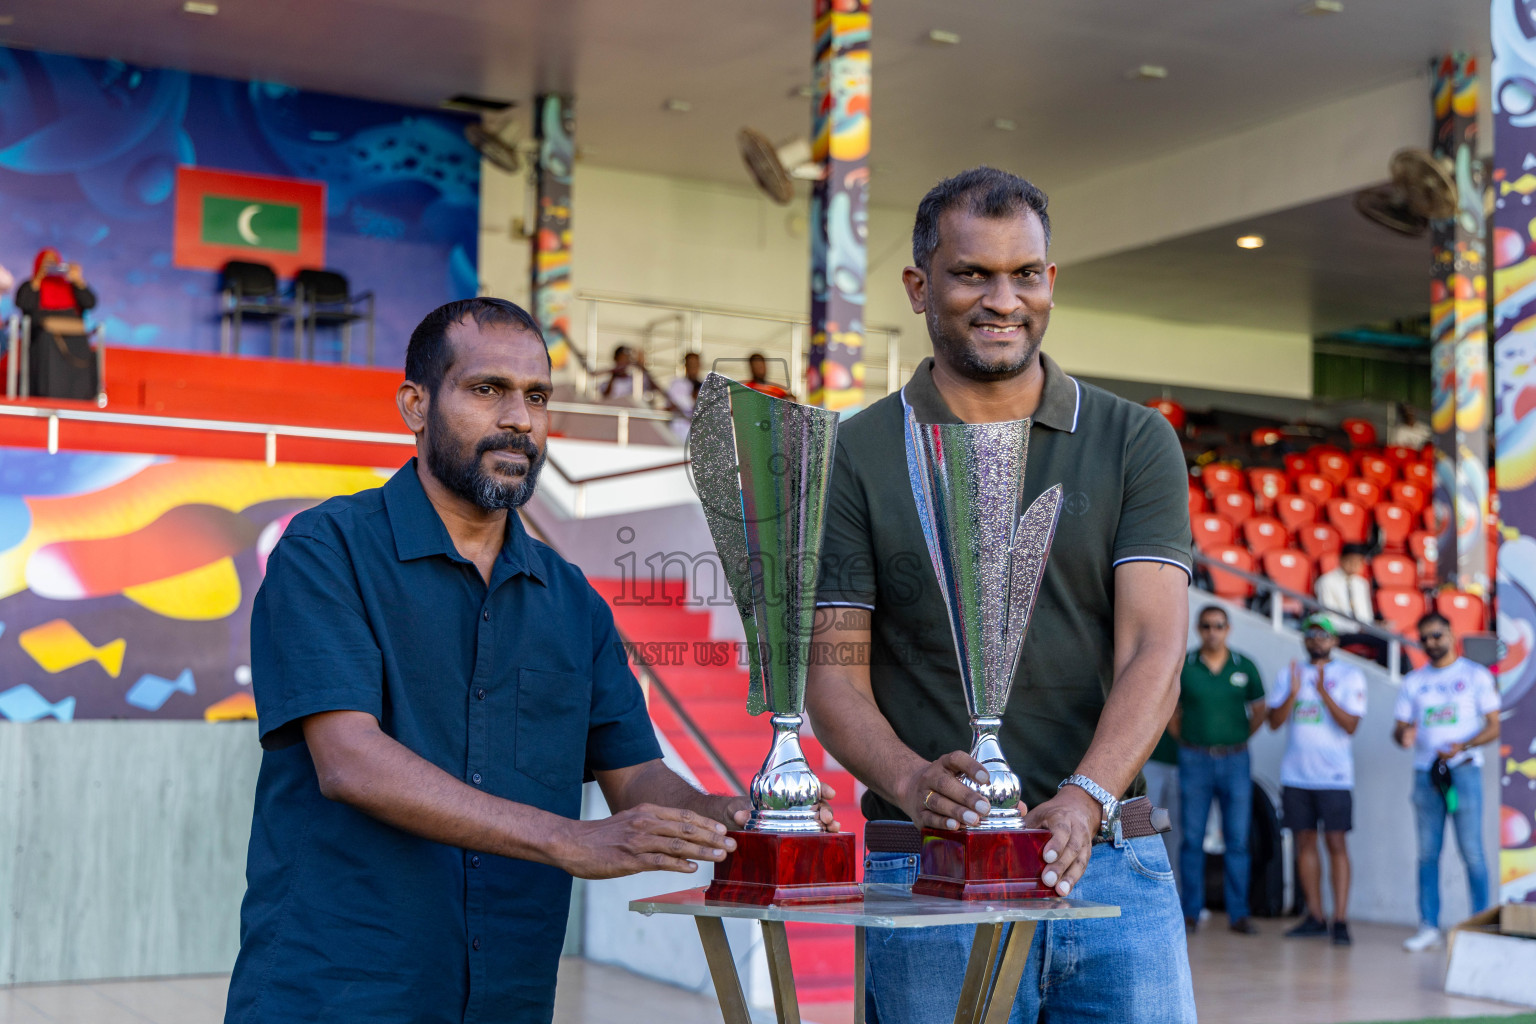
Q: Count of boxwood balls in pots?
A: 0